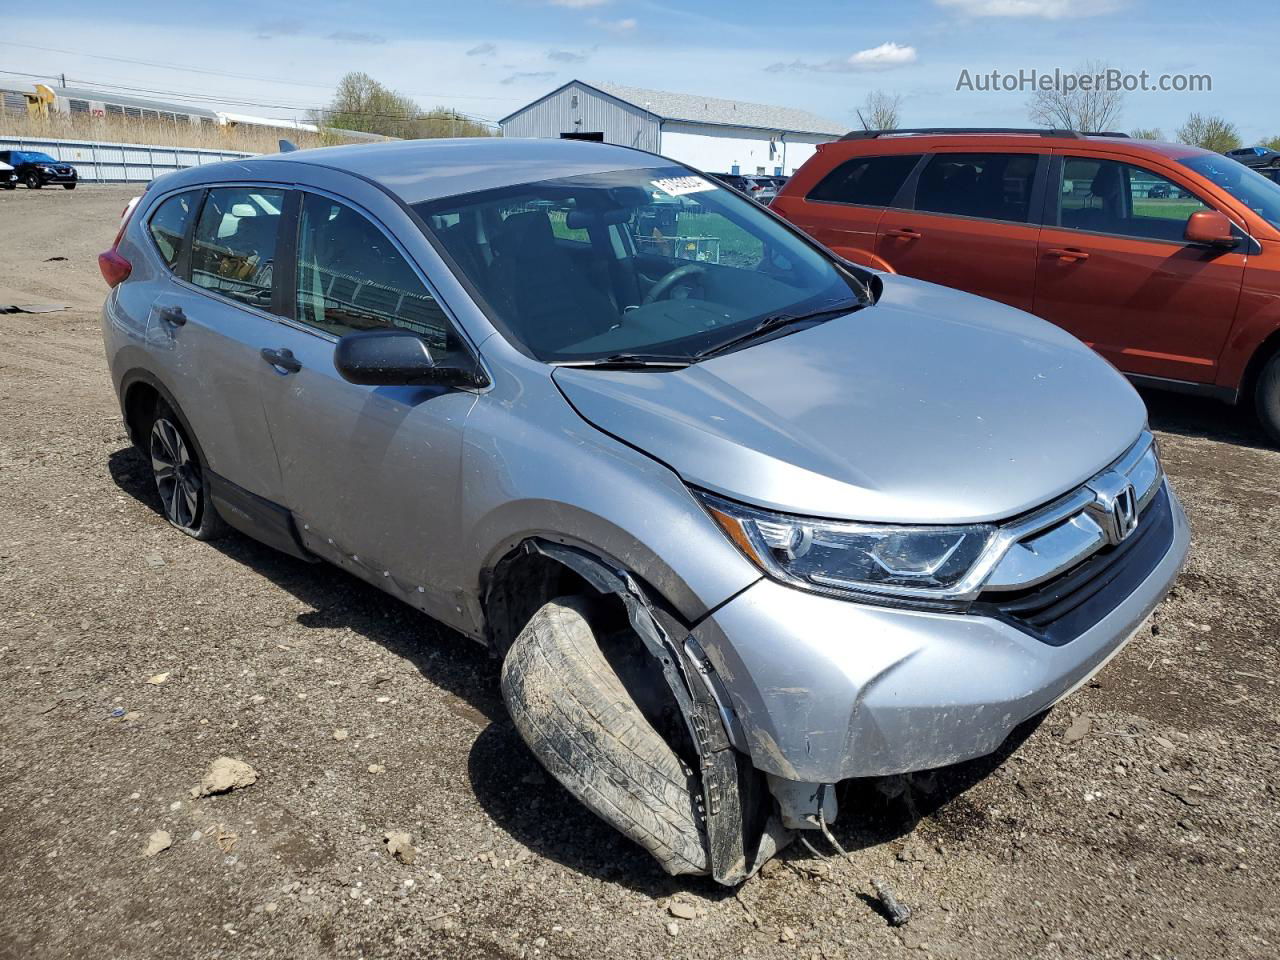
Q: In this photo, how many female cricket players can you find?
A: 0